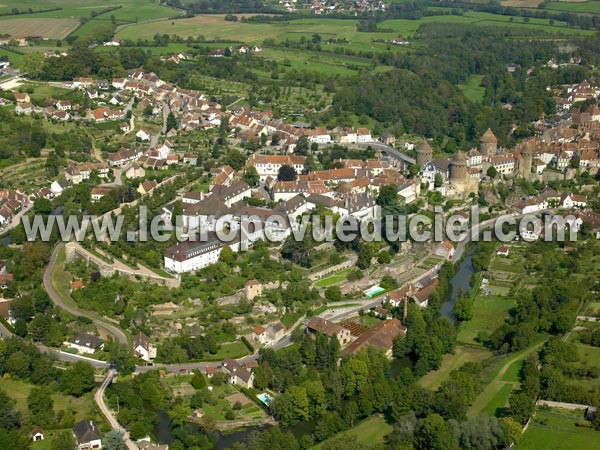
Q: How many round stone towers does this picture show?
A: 4